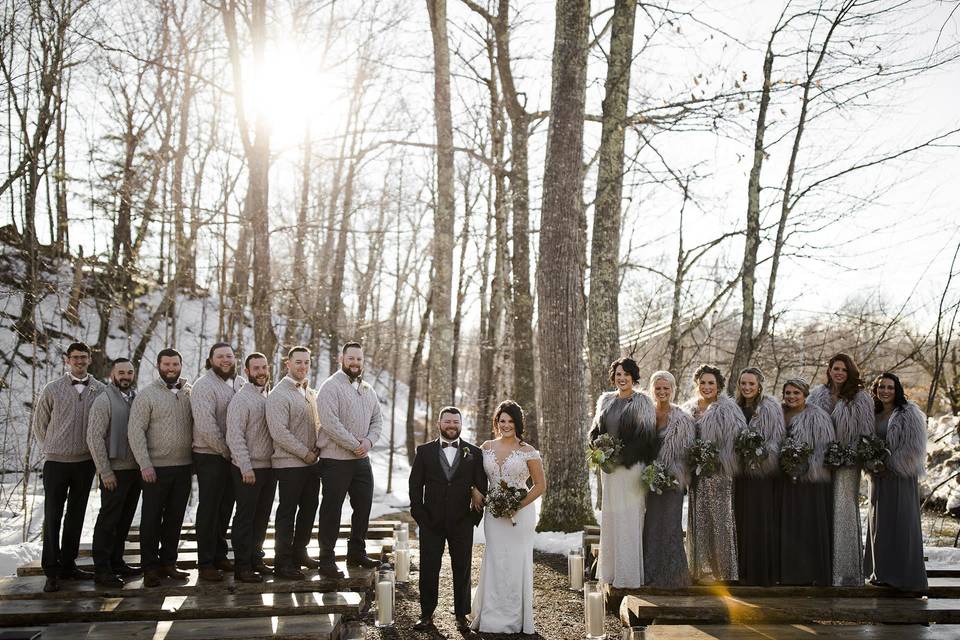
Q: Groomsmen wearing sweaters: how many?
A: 7